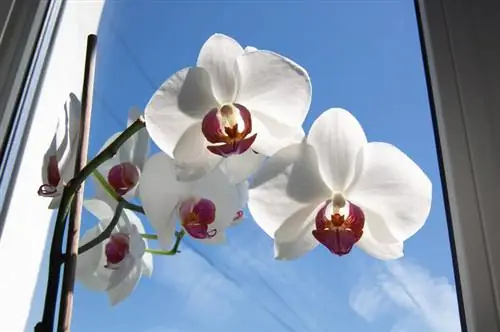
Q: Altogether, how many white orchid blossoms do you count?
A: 6